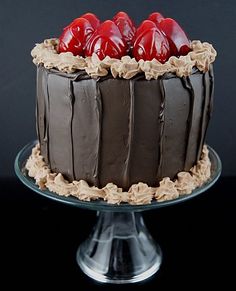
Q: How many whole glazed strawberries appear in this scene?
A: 7